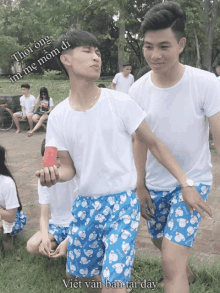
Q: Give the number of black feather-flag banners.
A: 0